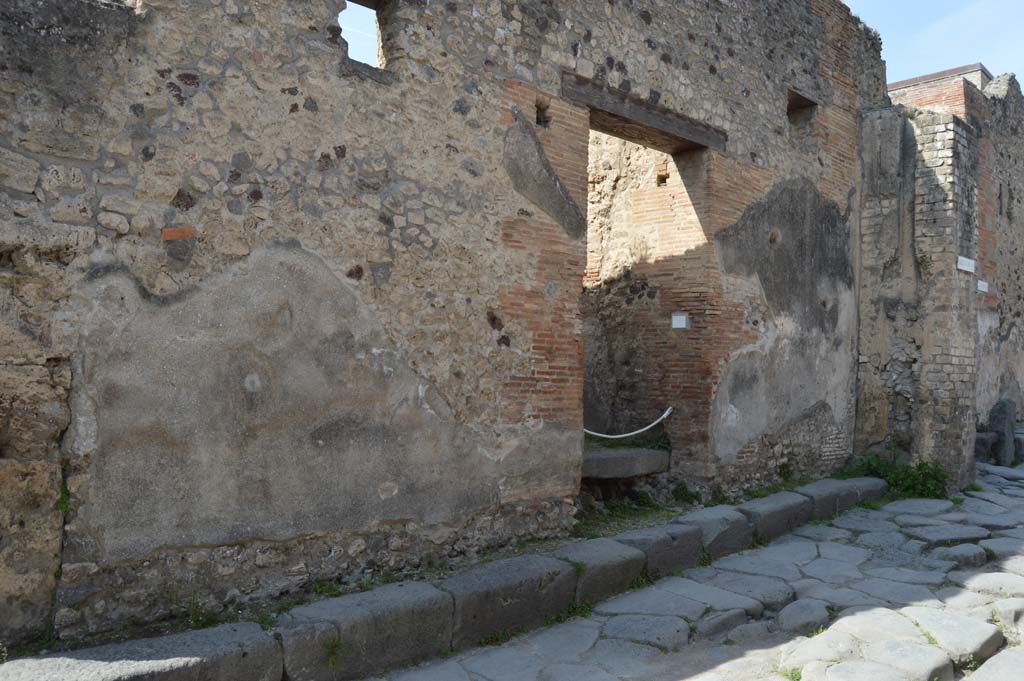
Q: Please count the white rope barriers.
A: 1